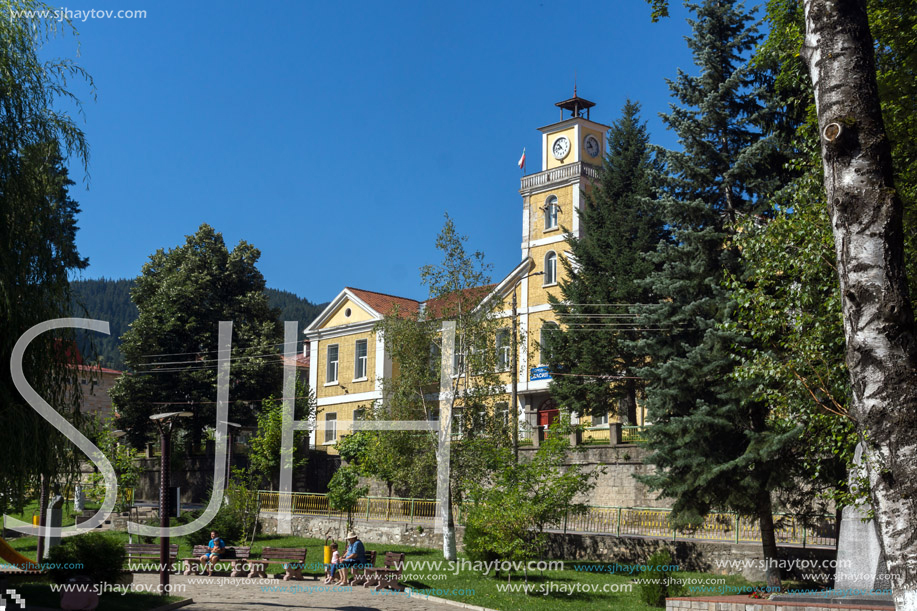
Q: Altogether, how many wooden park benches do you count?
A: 5